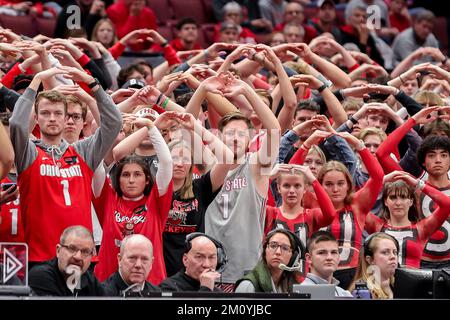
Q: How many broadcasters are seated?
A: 6